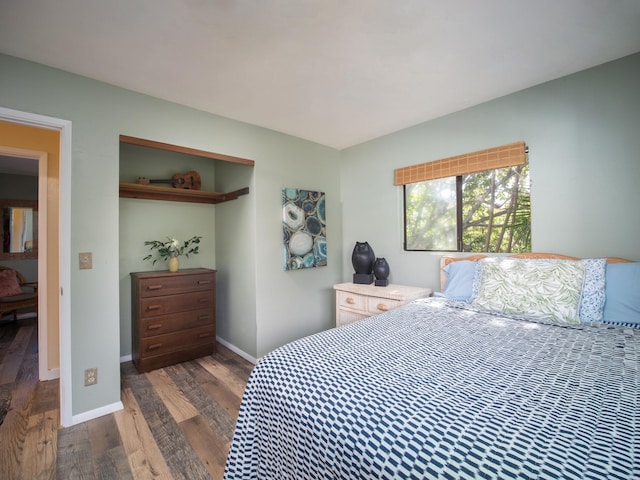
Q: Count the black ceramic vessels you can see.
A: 2